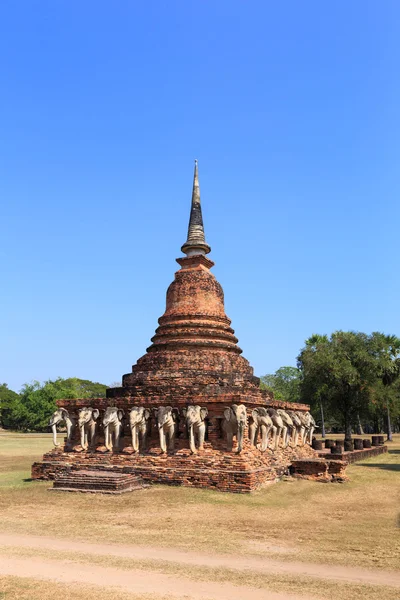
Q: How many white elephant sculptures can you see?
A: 13